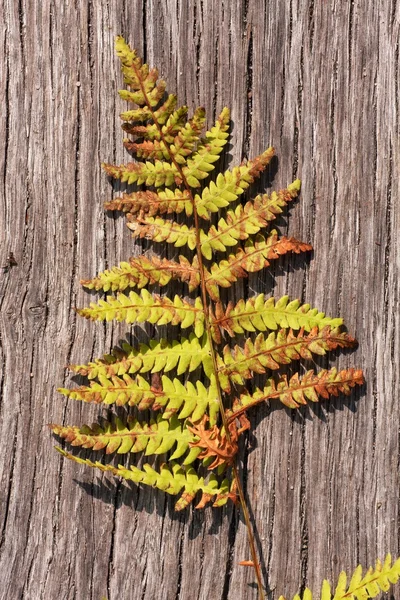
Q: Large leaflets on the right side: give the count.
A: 7